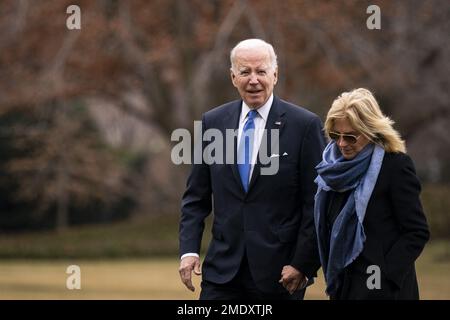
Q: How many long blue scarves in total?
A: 1